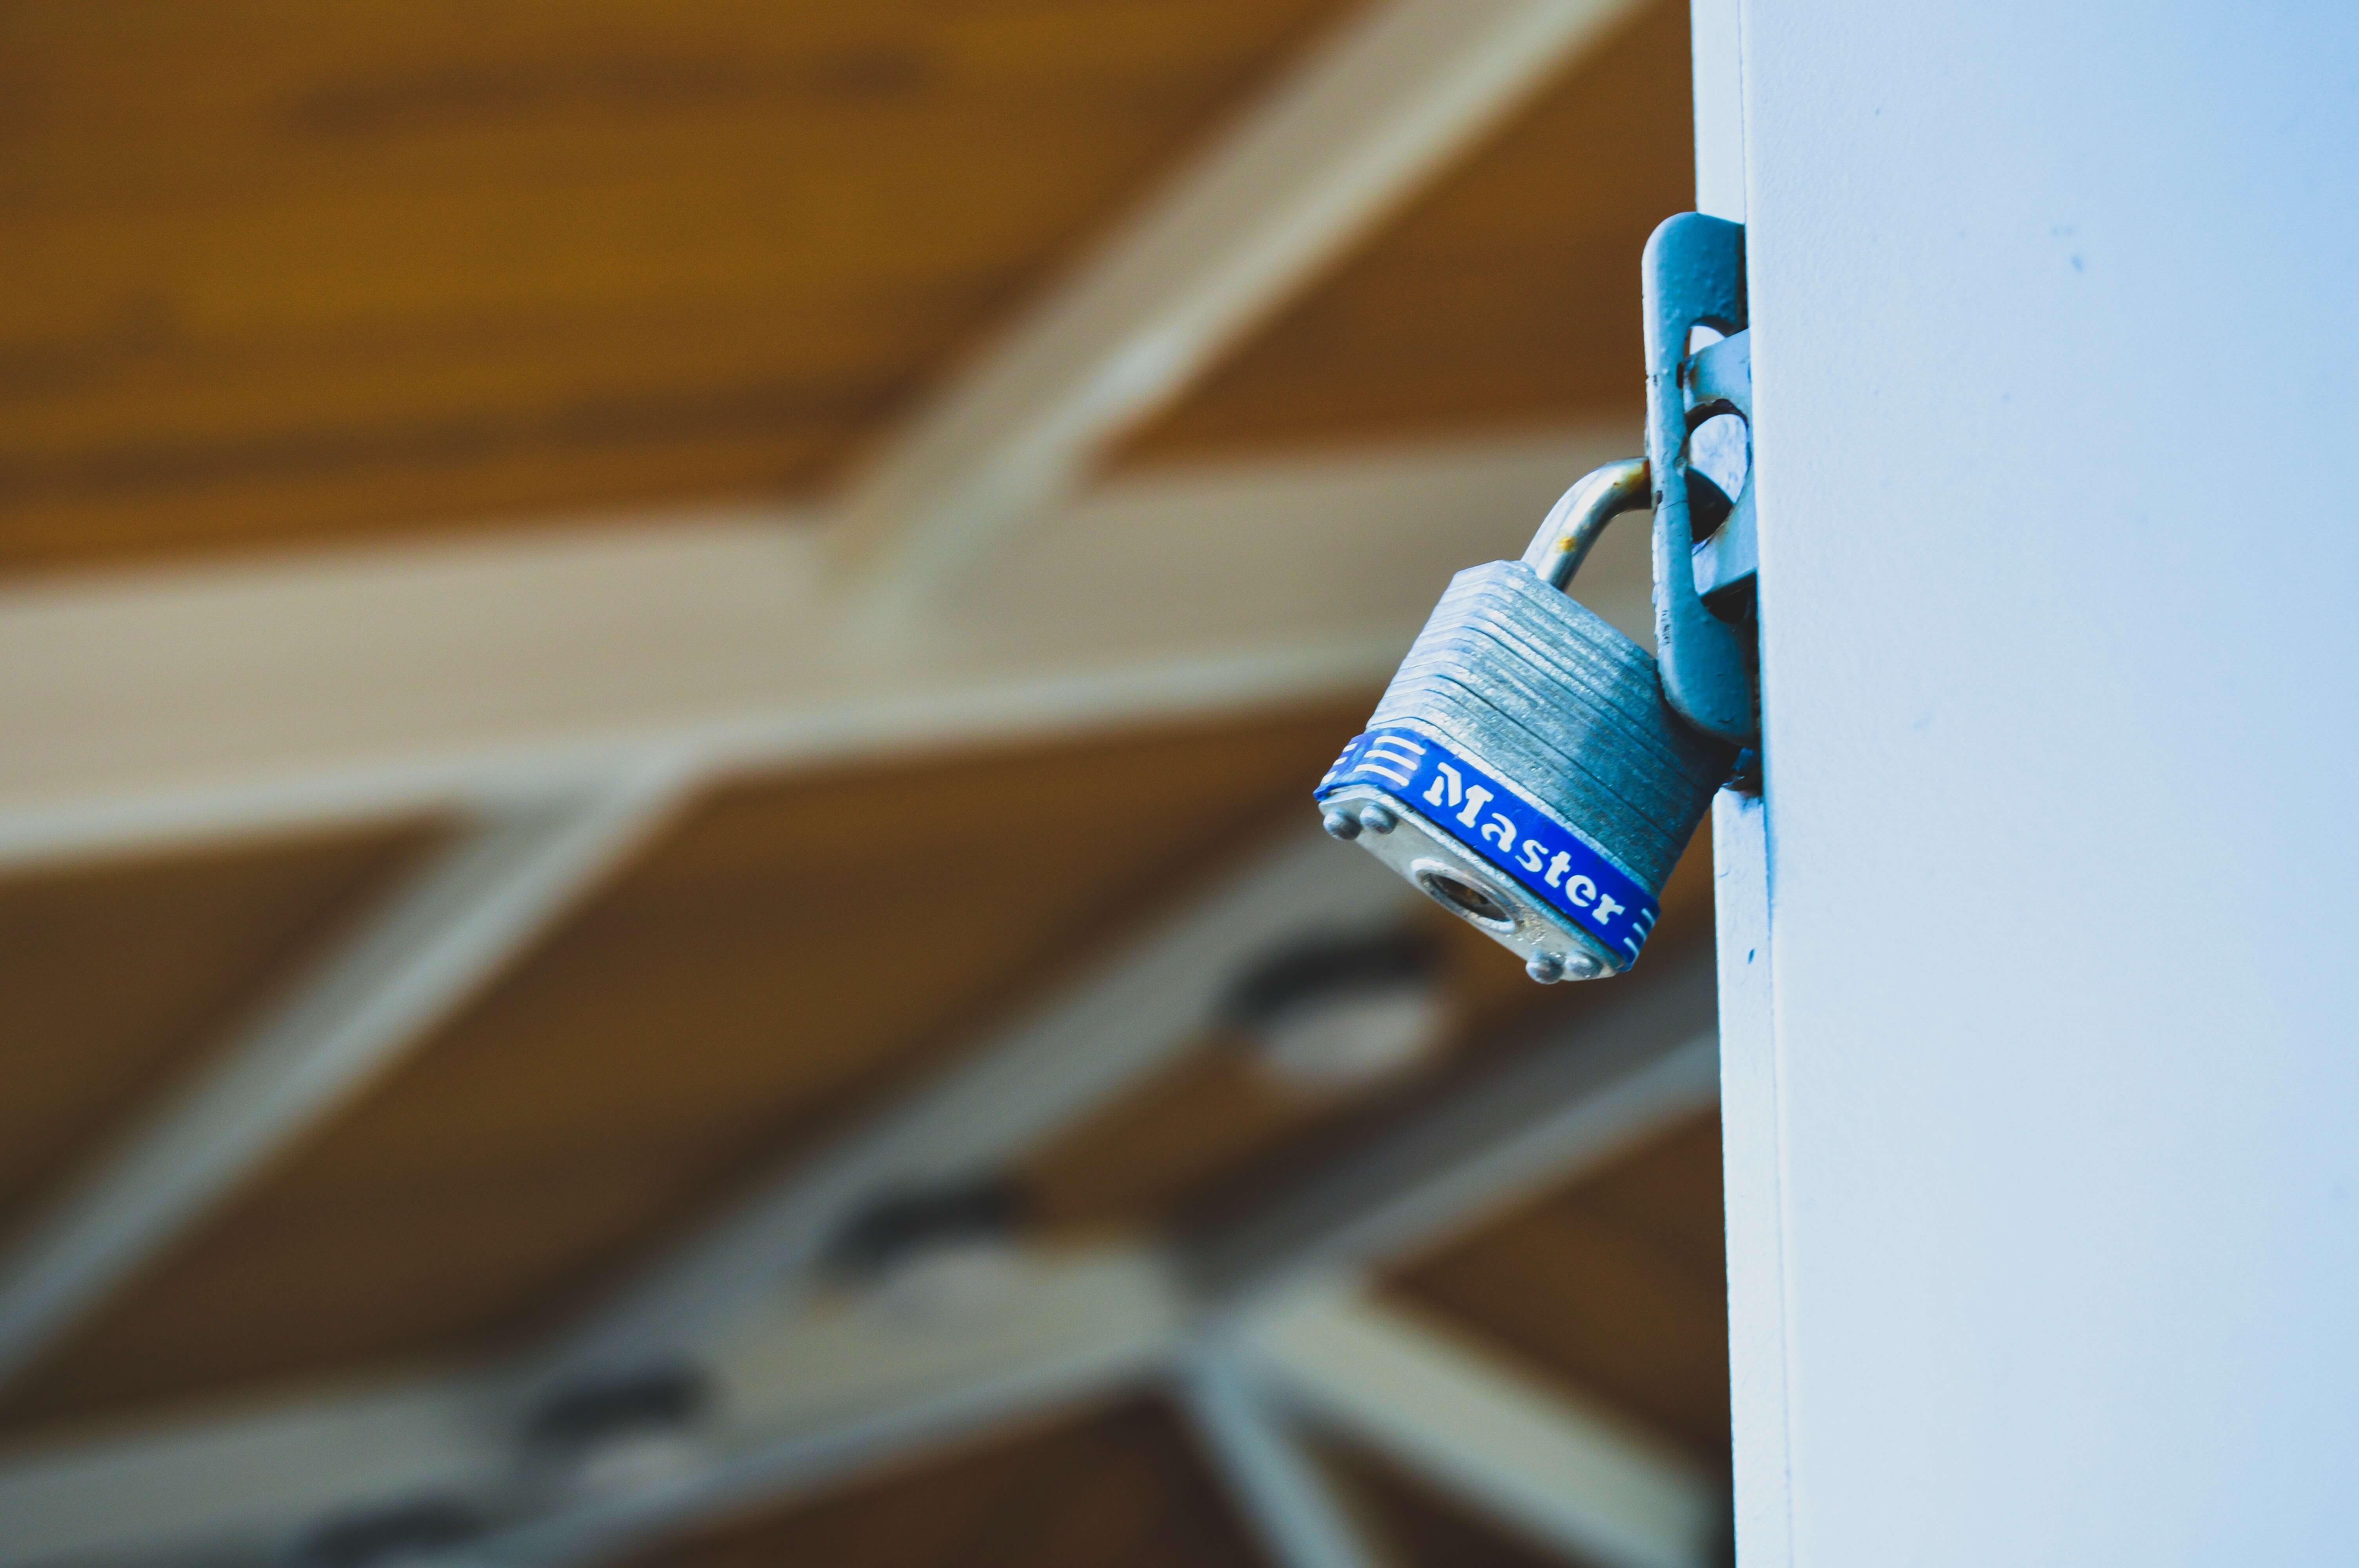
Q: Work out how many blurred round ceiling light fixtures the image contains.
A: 4